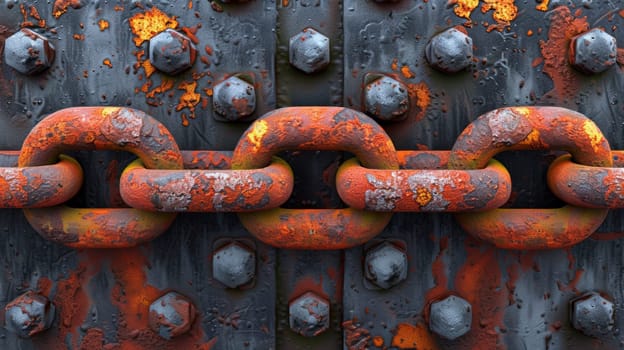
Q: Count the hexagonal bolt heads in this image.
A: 14